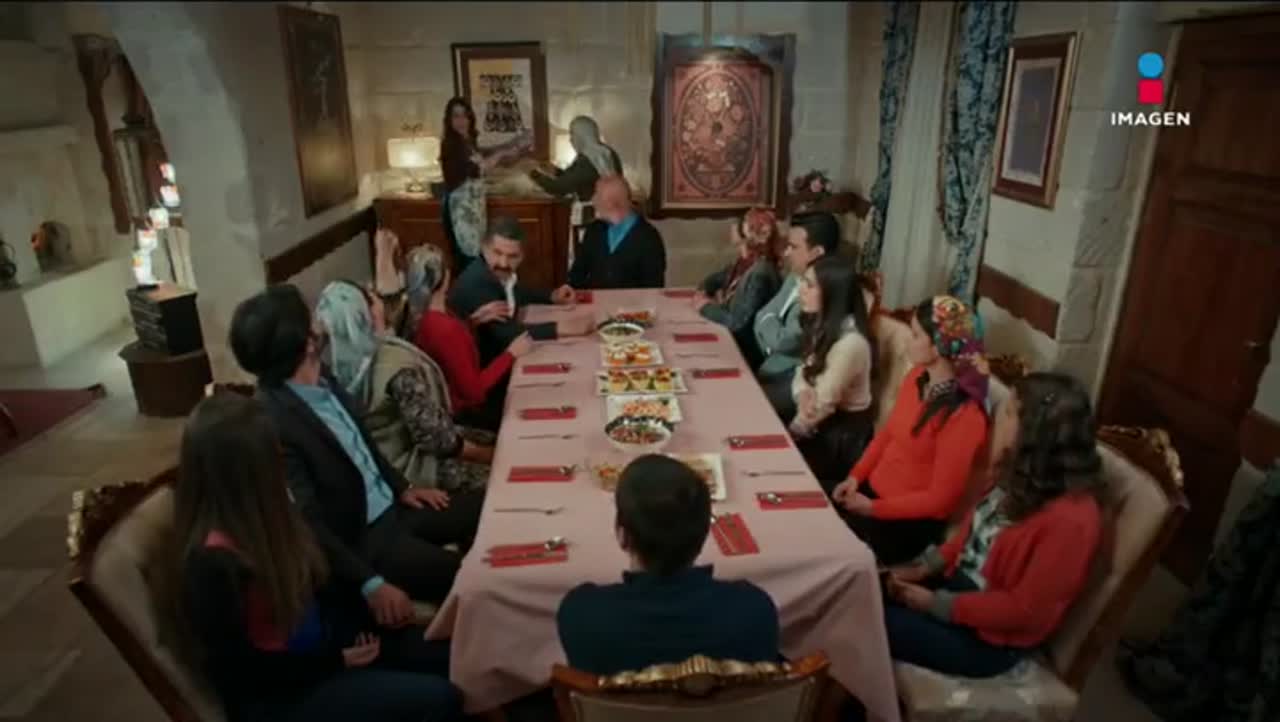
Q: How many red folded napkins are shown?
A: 11